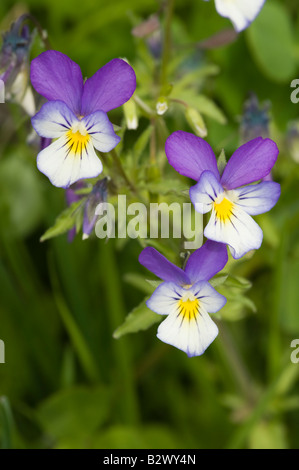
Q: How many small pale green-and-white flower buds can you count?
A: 3